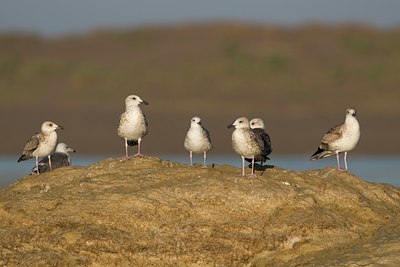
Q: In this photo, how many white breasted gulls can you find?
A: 5